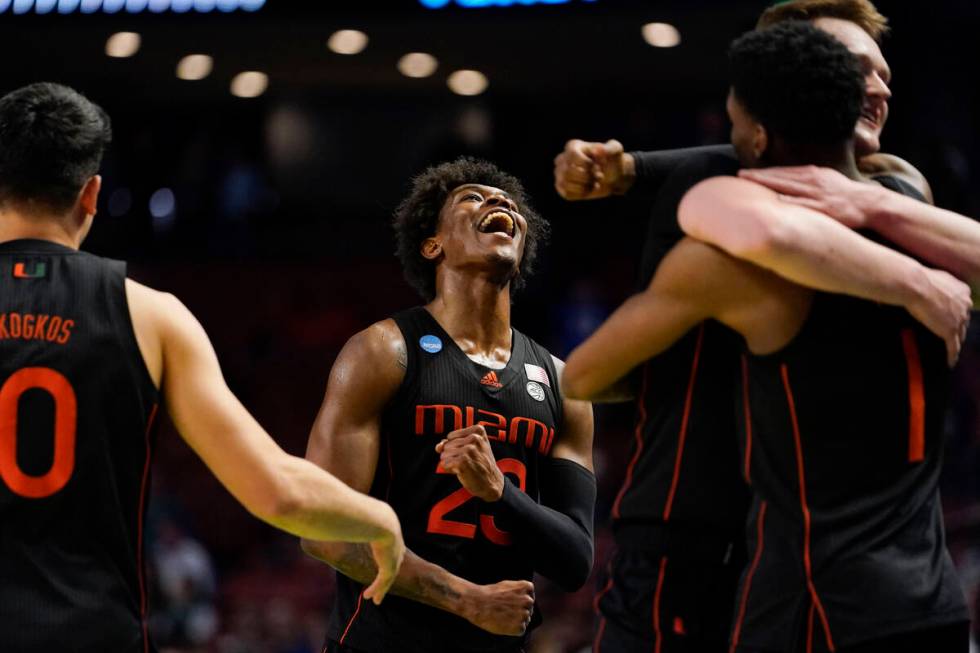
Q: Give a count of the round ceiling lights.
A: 7